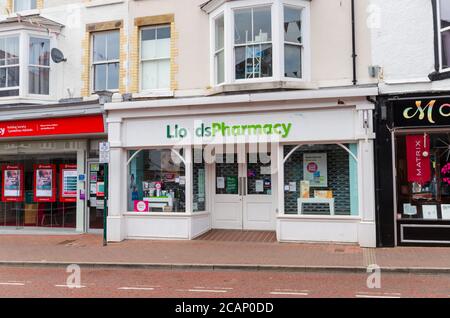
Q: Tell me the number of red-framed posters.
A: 3